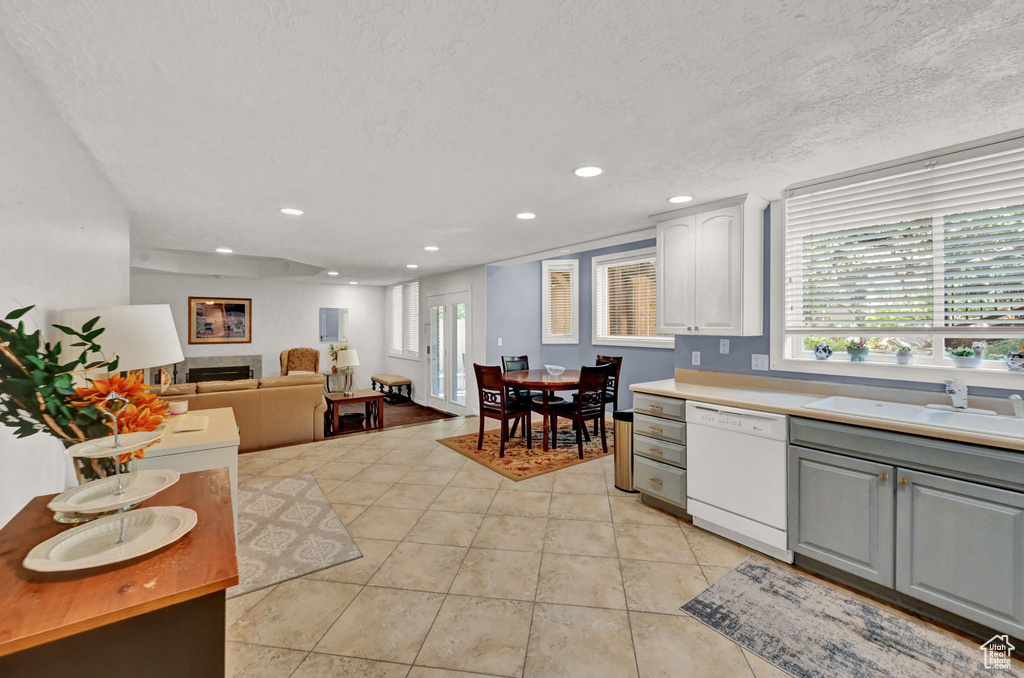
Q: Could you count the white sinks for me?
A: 1